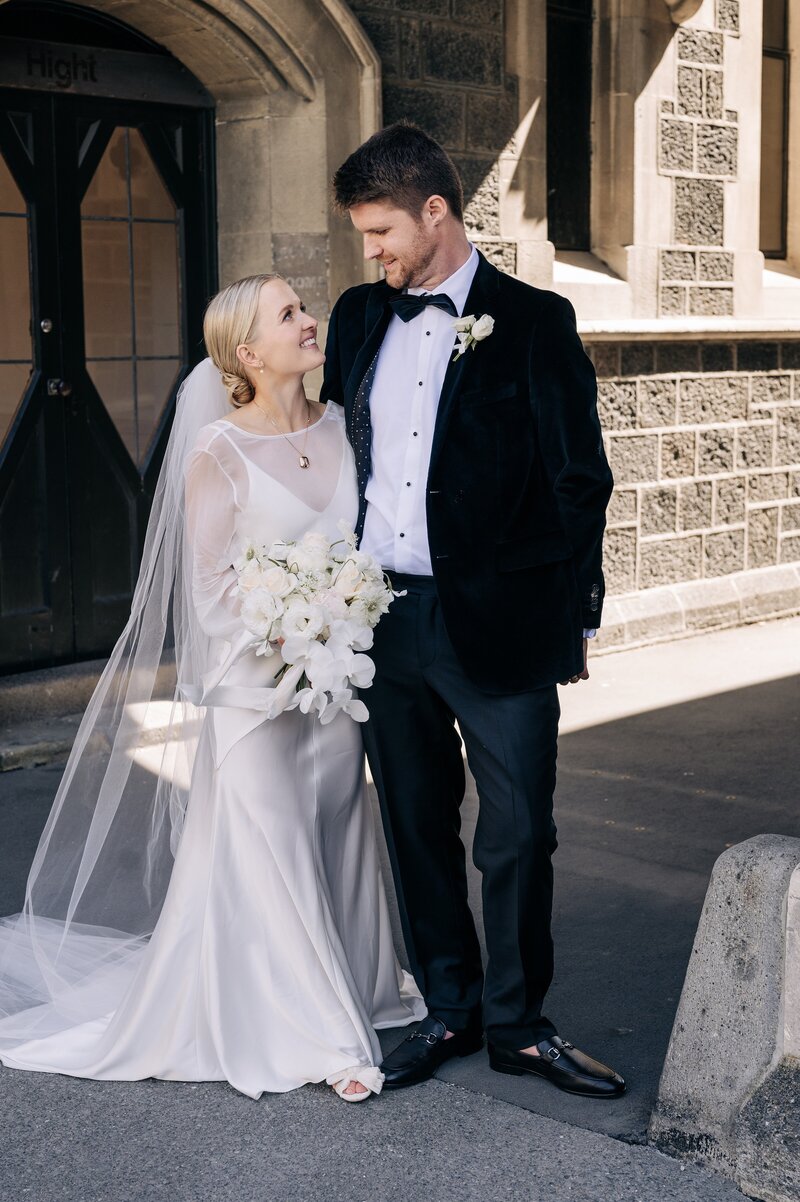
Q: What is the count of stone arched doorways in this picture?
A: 1